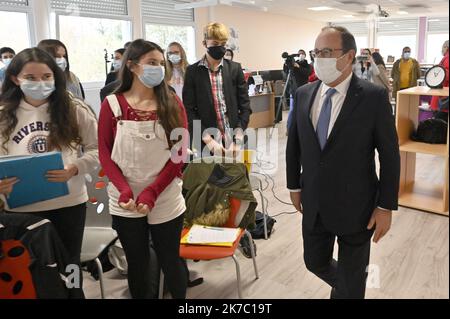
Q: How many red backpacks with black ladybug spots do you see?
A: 0